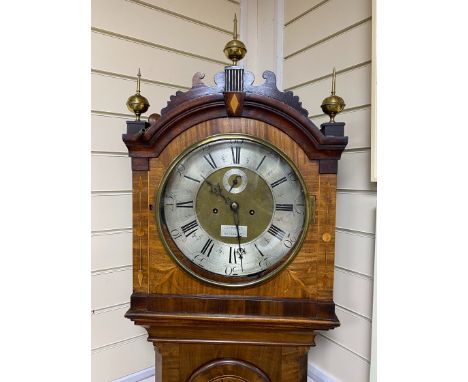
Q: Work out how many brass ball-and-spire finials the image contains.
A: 3